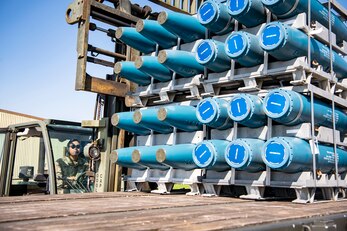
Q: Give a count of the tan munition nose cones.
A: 12